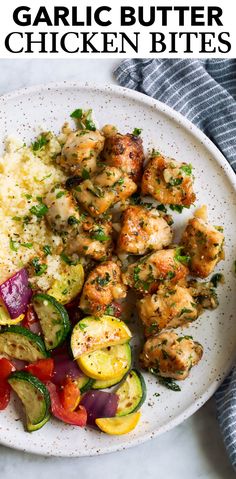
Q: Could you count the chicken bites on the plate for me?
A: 12